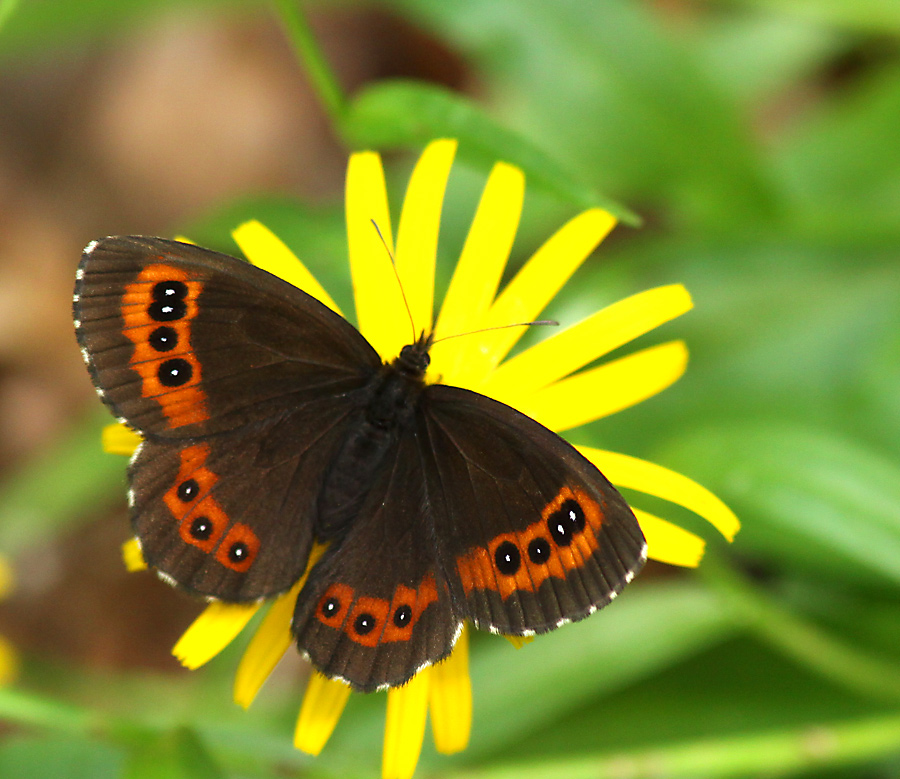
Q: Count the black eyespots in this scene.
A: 14